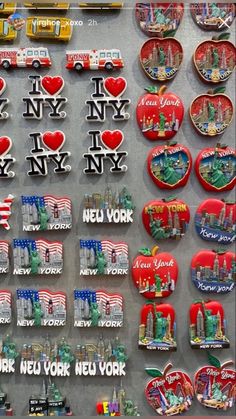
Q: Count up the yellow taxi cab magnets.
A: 5